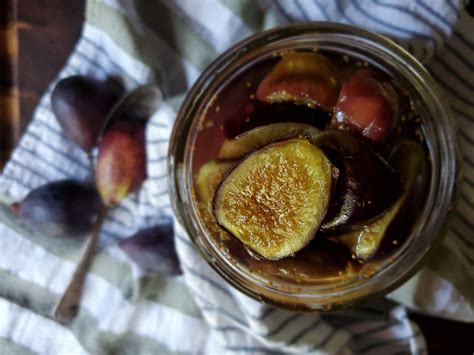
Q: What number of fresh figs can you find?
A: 4